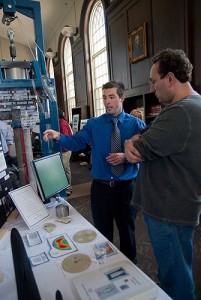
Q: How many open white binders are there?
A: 1